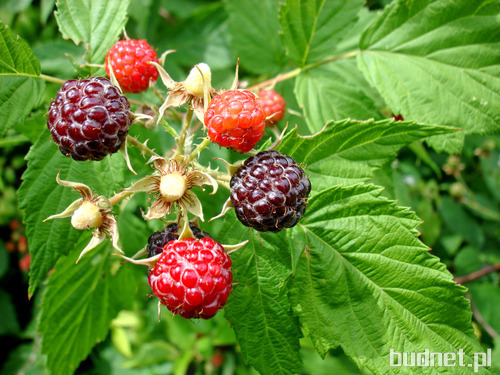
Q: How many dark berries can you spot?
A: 3